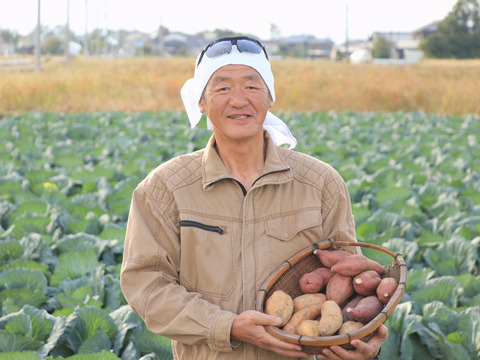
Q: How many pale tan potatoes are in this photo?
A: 6